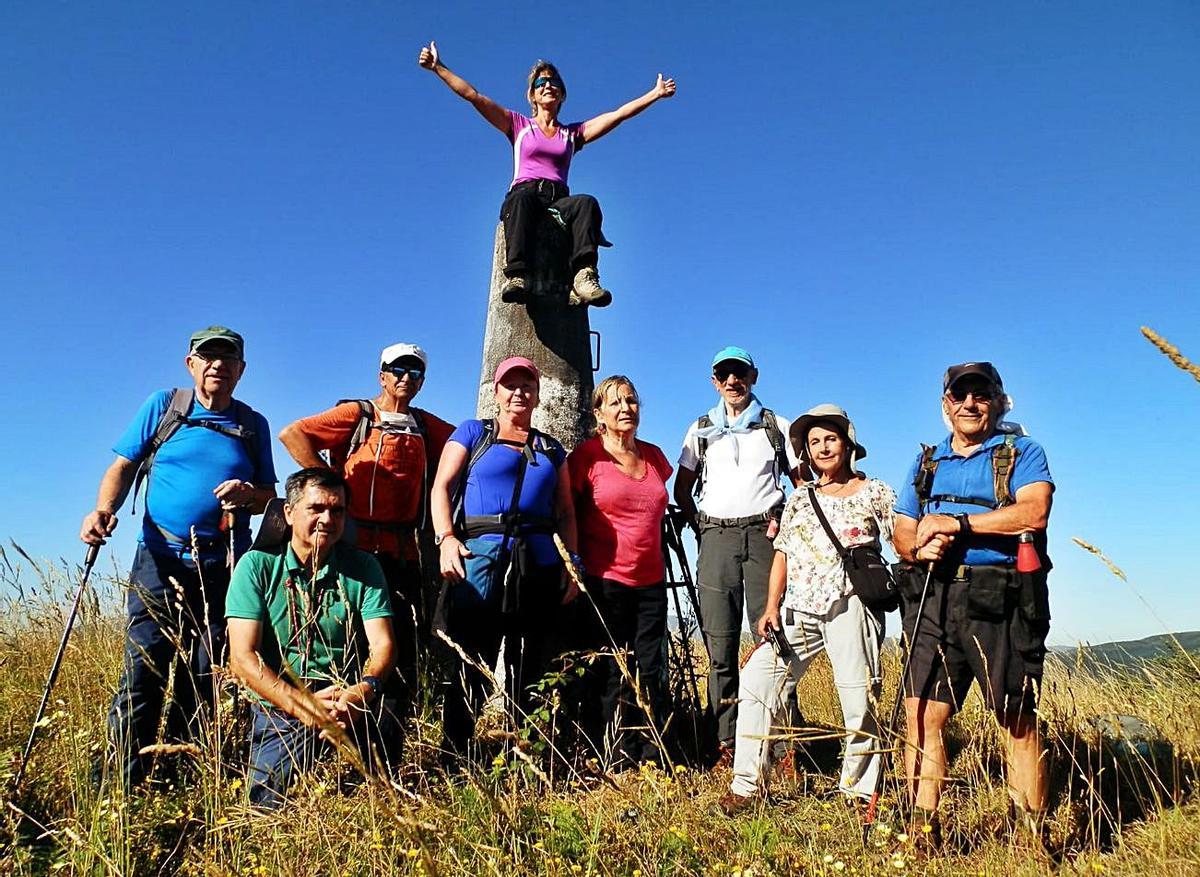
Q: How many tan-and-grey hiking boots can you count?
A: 2